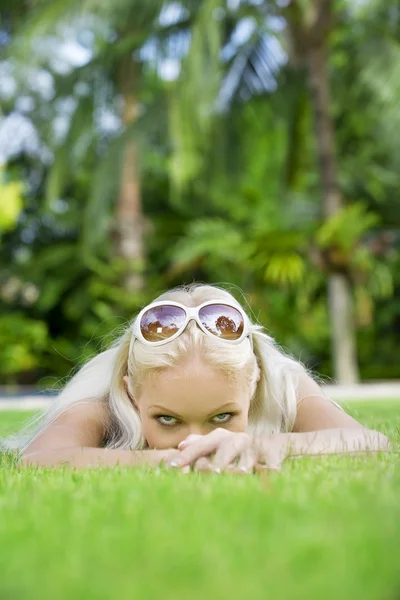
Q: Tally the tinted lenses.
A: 2